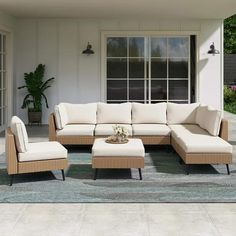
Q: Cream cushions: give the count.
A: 13